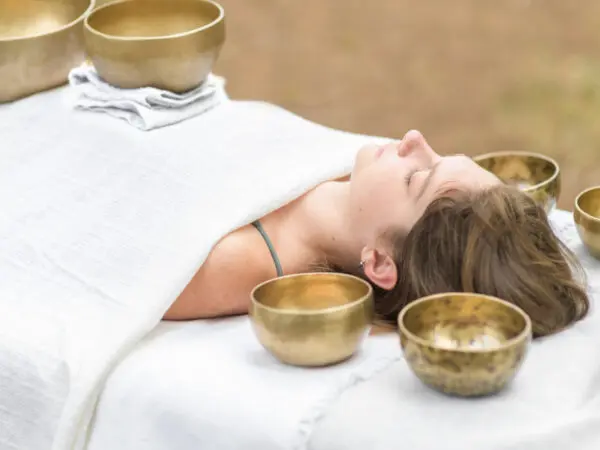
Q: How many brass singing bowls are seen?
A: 6